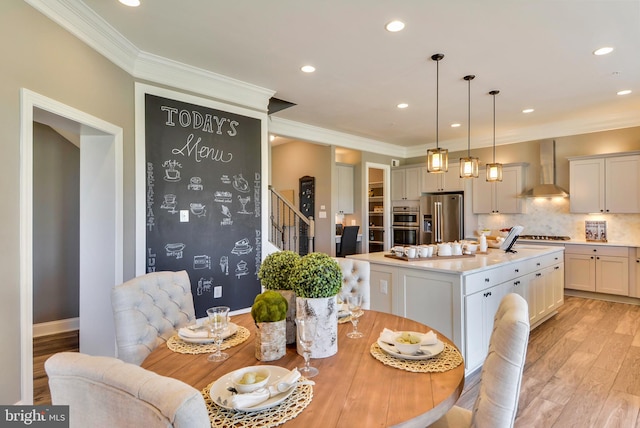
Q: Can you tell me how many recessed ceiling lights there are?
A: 8